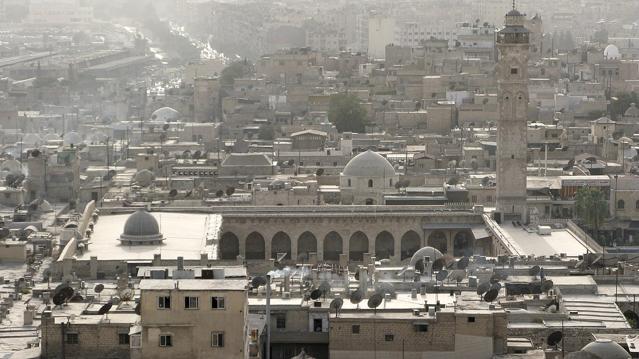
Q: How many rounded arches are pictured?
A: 10